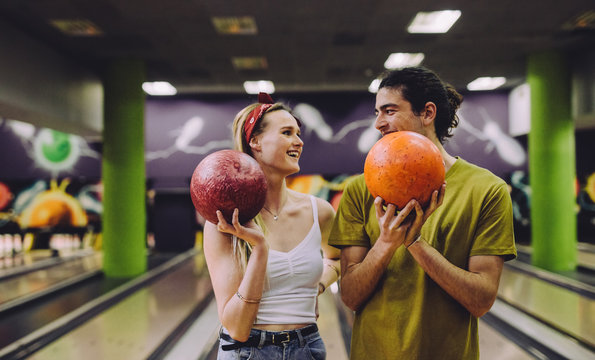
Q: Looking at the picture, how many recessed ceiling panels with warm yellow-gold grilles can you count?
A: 4